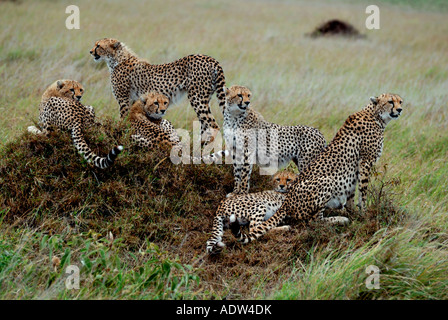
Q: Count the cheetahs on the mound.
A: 6